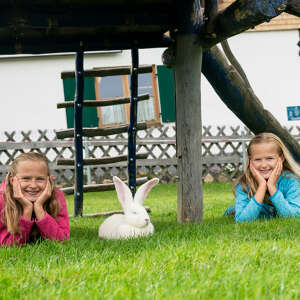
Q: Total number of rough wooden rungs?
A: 6